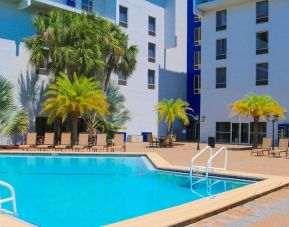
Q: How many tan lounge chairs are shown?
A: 8